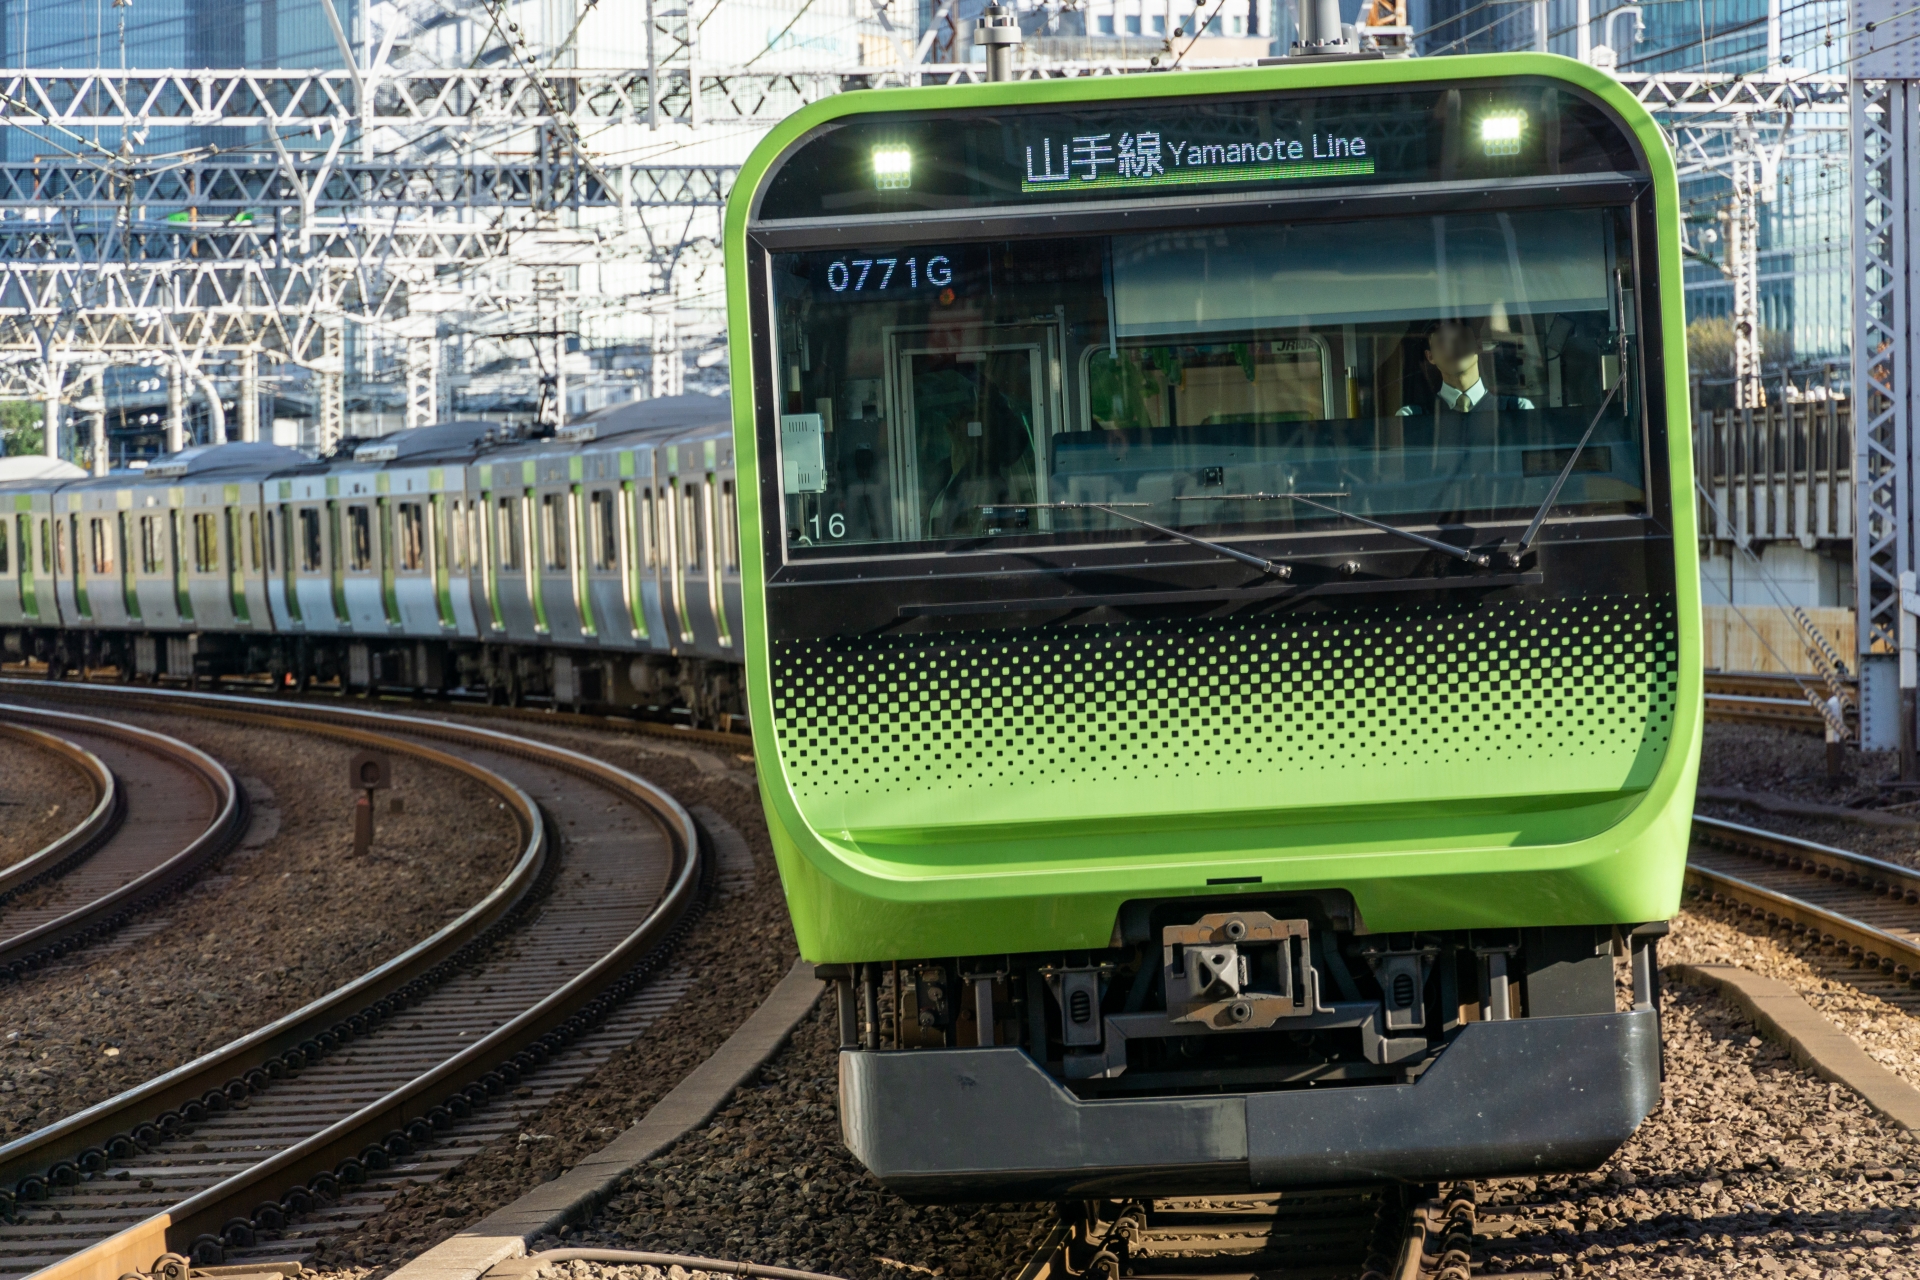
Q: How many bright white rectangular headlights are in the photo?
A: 2